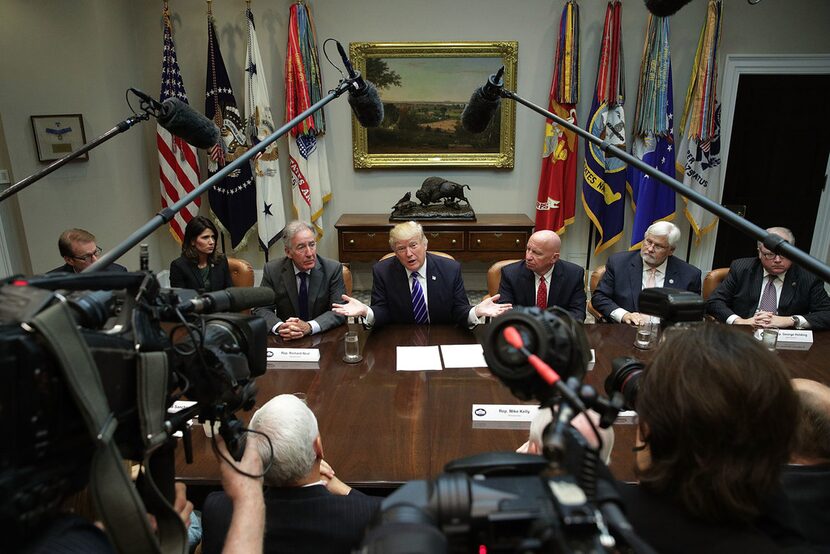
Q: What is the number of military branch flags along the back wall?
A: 5